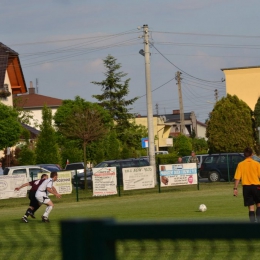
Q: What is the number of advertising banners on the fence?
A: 5